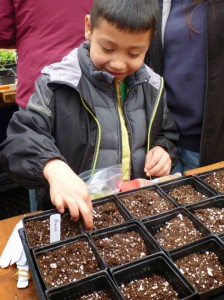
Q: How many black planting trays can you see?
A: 12